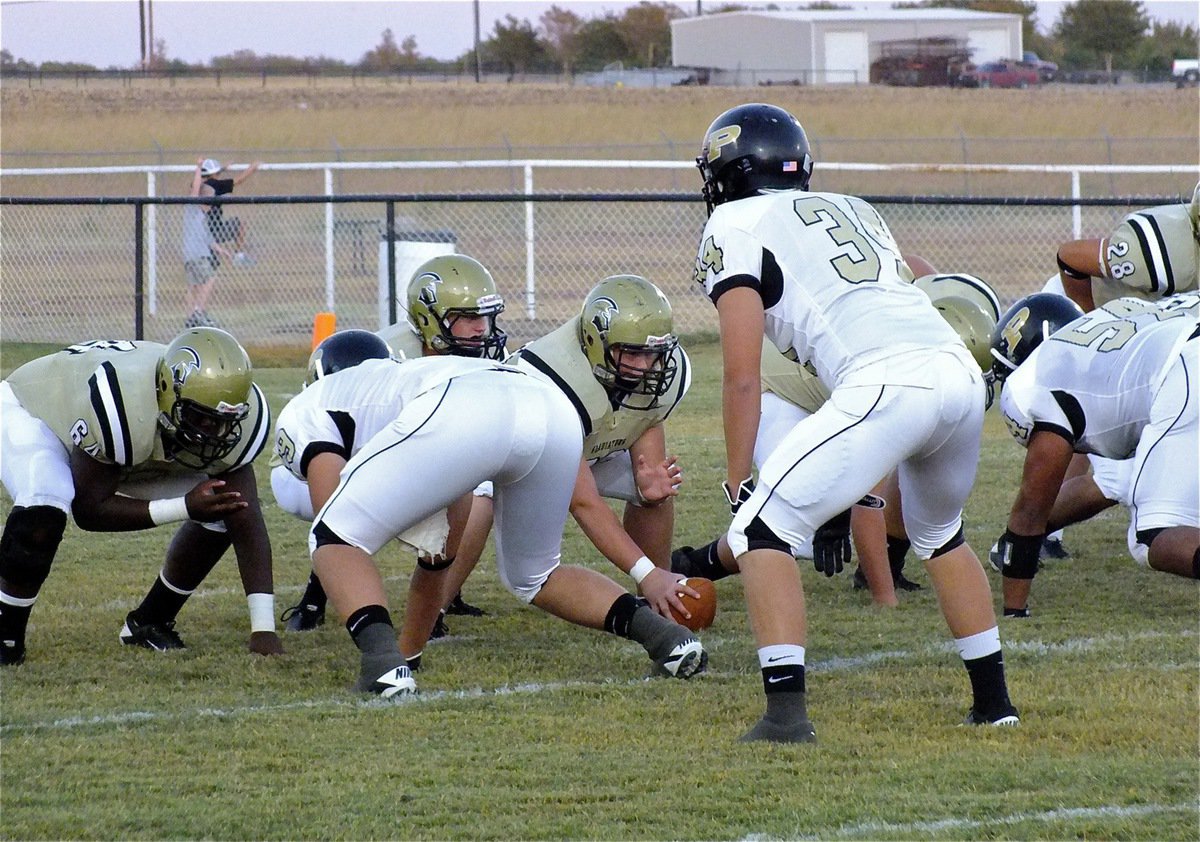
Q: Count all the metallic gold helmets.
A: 4